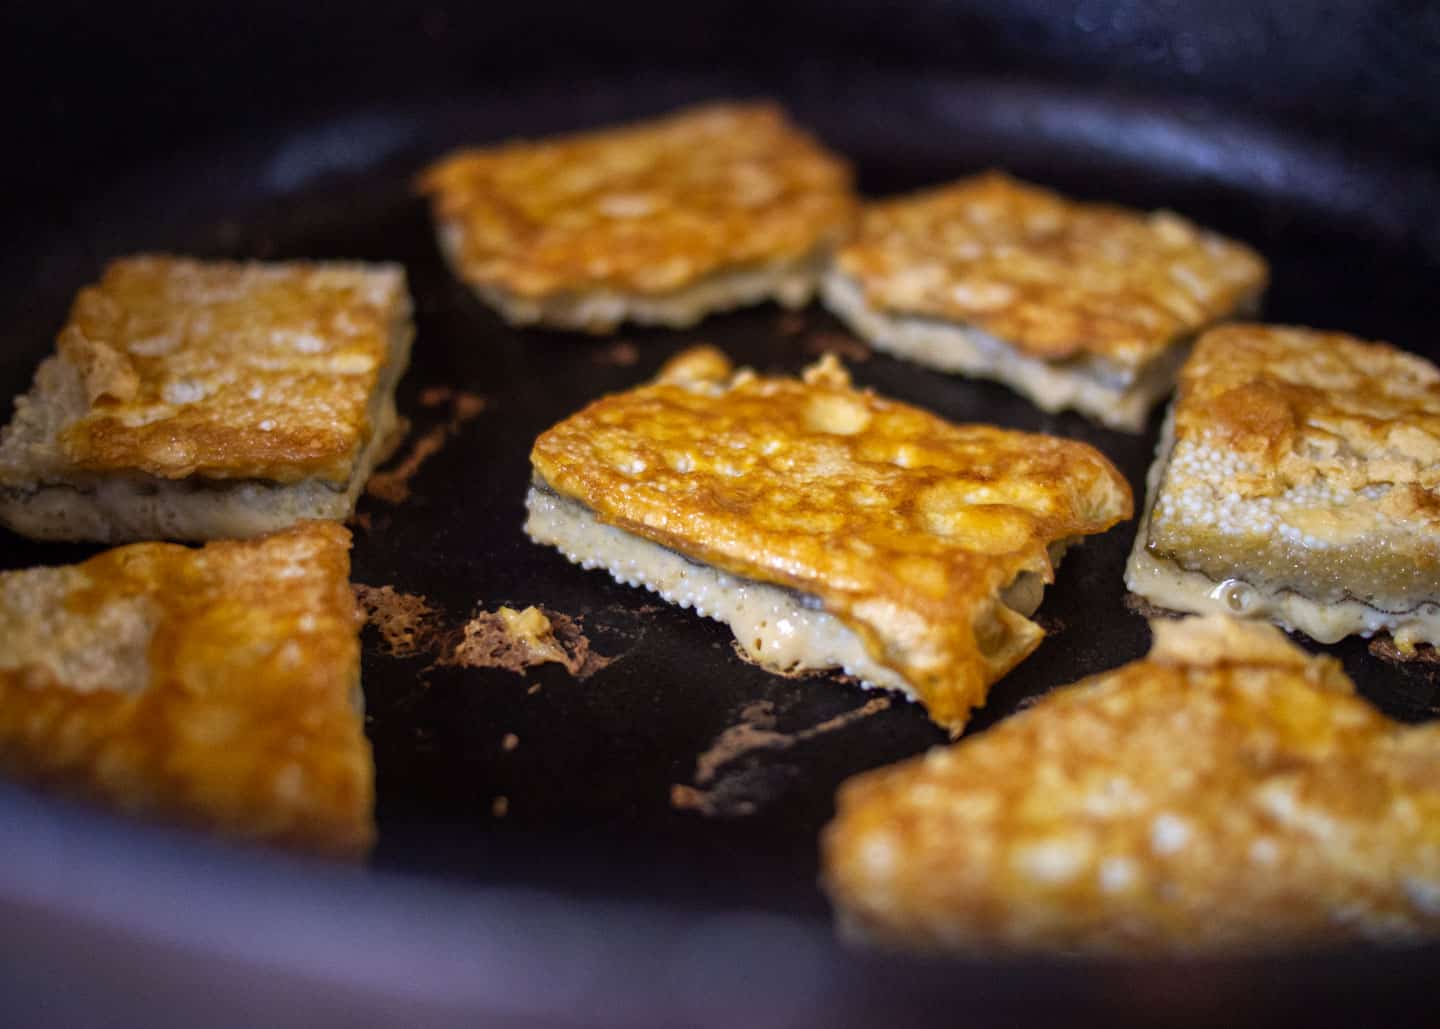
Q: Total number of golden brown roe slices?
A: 7